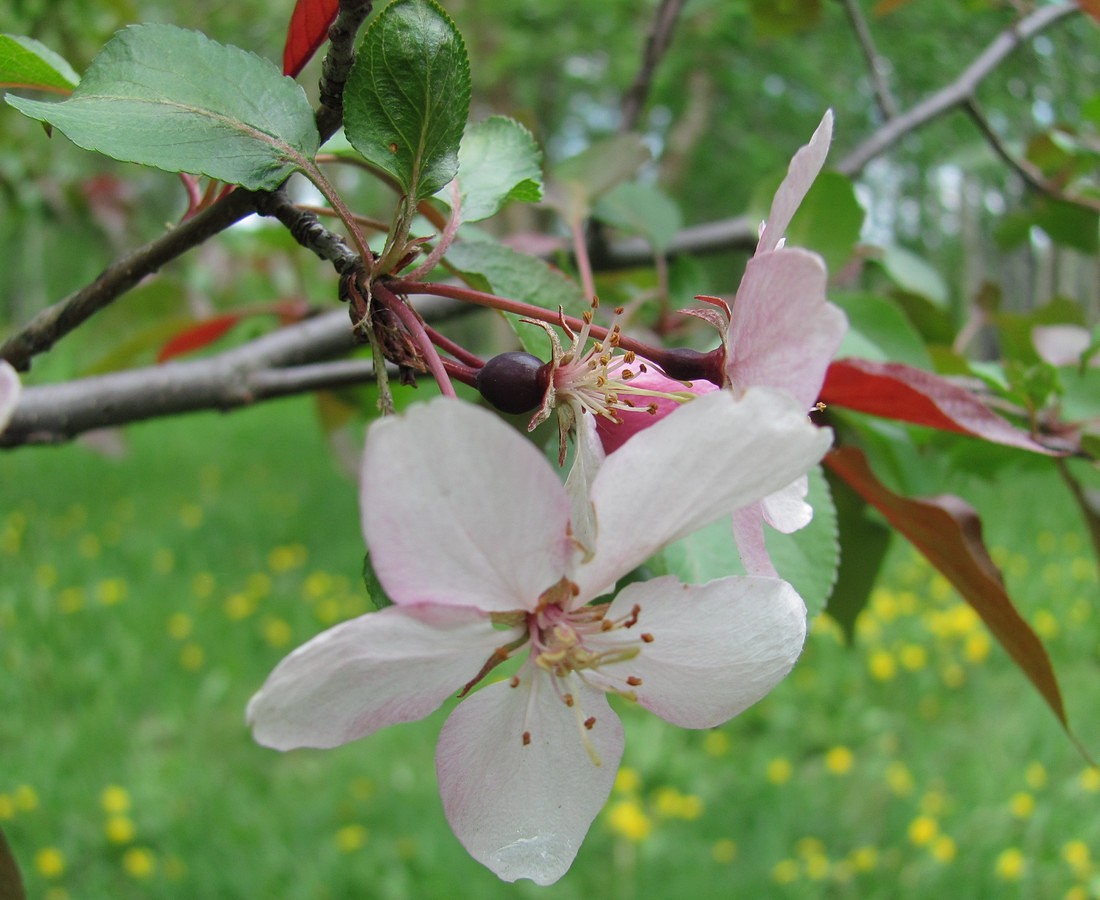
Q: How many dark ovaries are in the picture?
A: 2